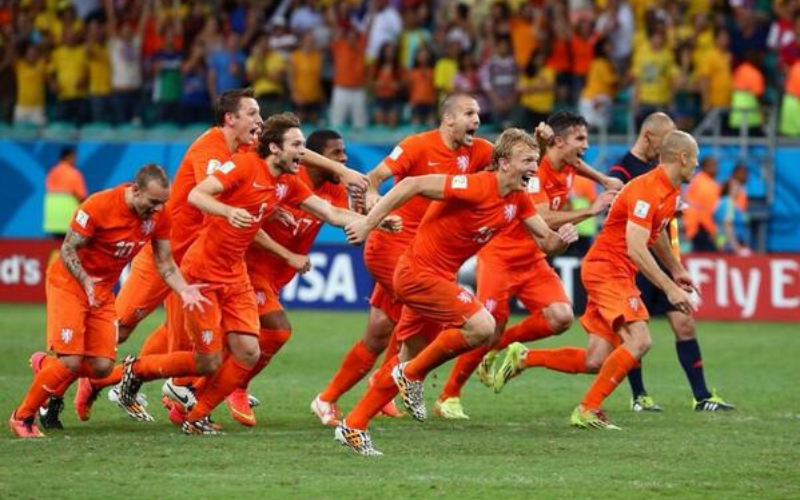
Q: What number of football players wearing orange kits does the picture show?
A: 8